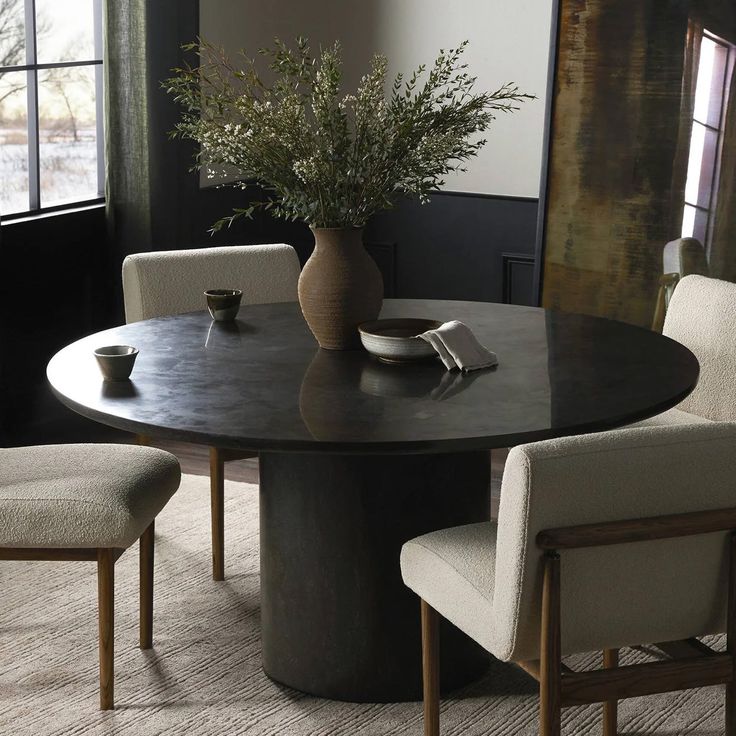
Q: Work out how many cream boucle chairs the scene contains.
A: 4